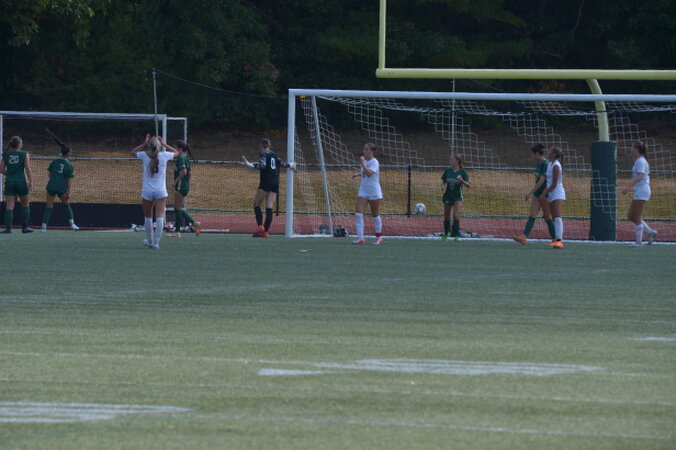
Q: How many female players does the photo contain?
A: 10